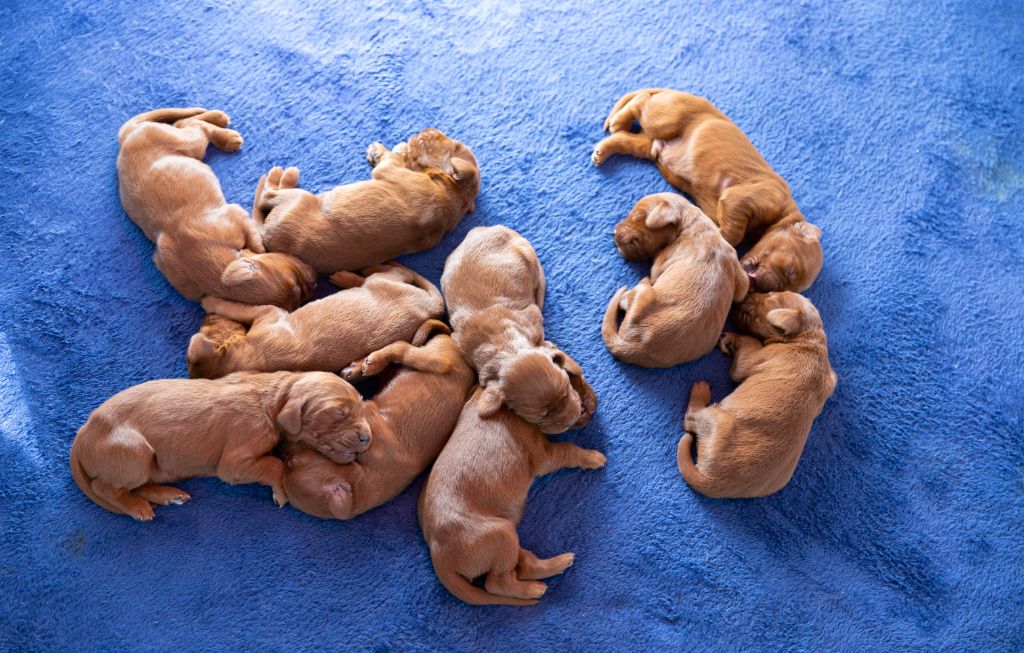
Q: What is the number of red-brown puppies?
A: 10